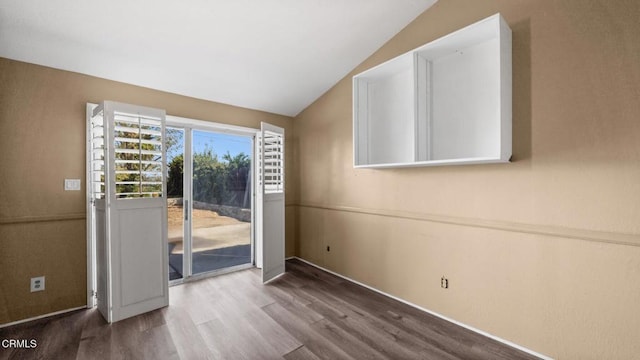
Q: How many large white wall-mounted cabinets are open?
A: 1